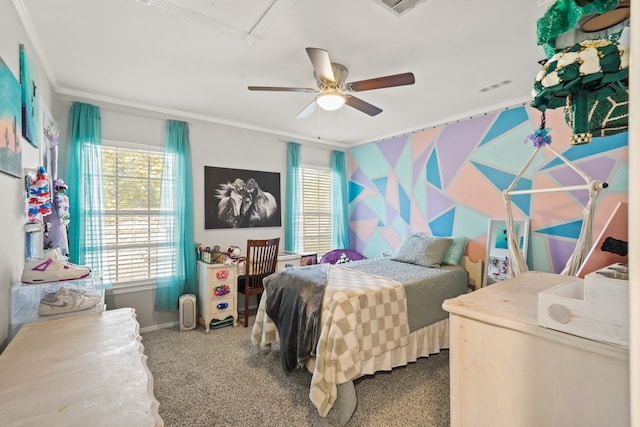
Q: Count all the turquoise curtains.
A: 4